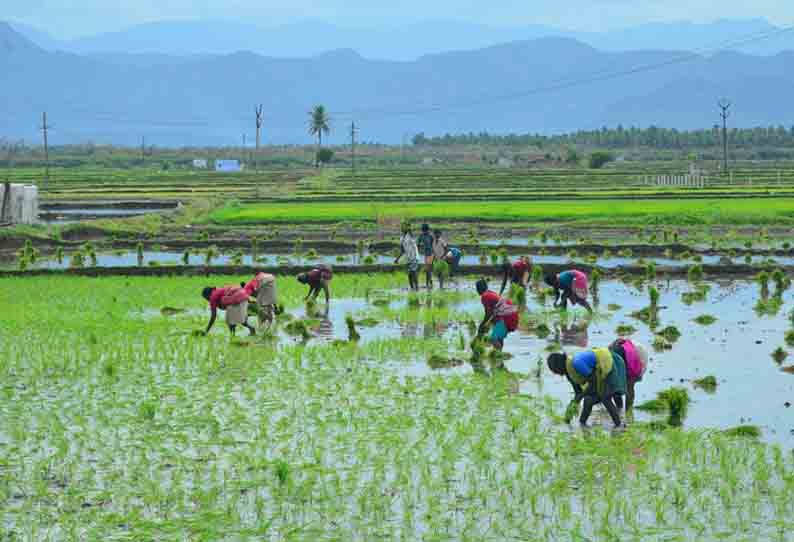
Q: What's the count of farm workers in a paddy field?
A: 12